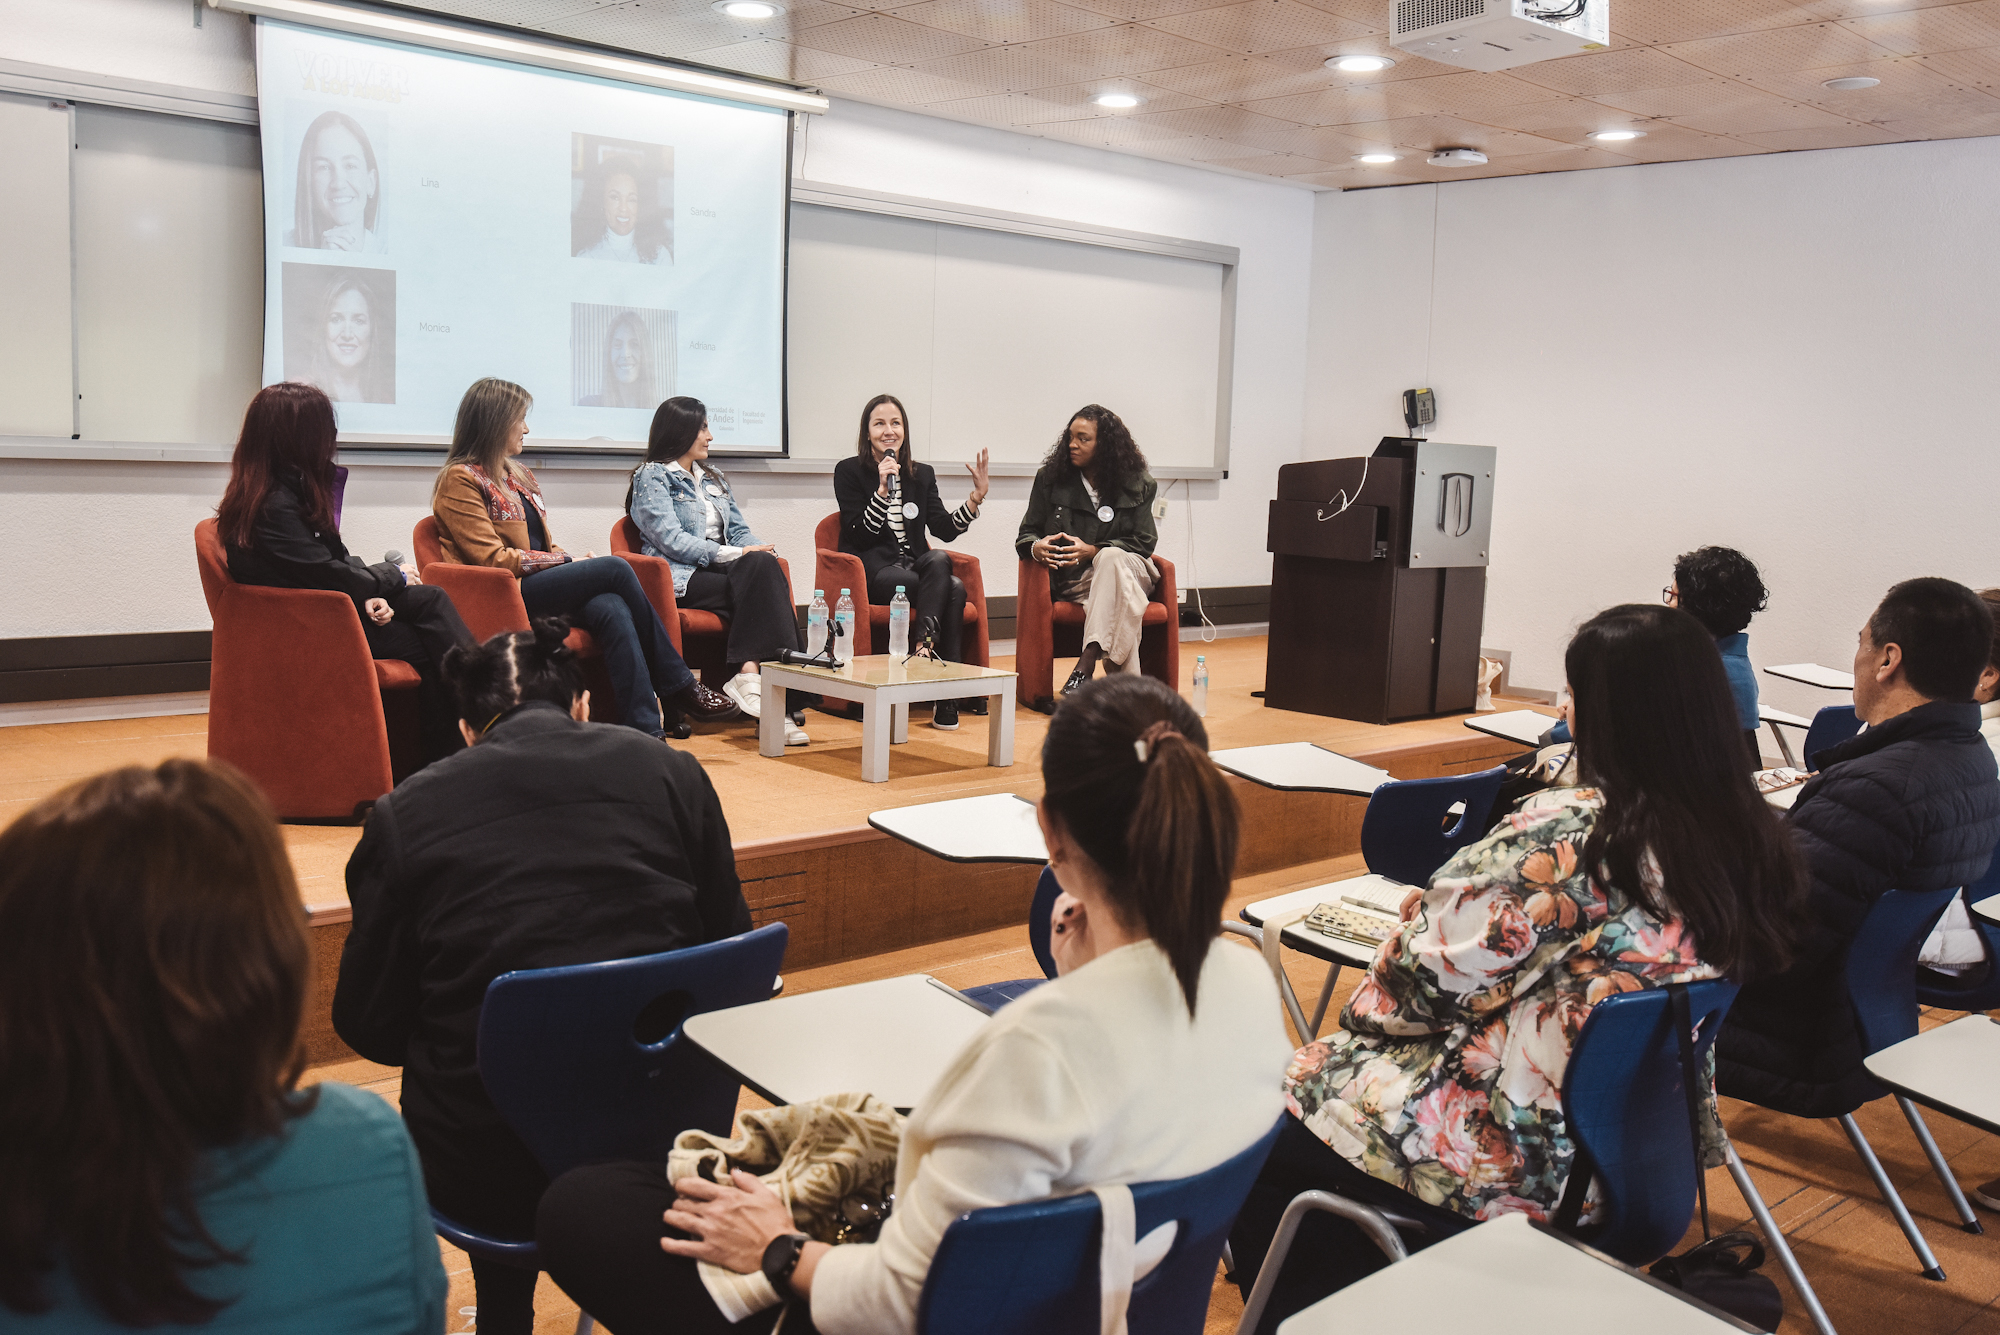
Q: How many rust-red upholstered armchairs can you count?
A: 5